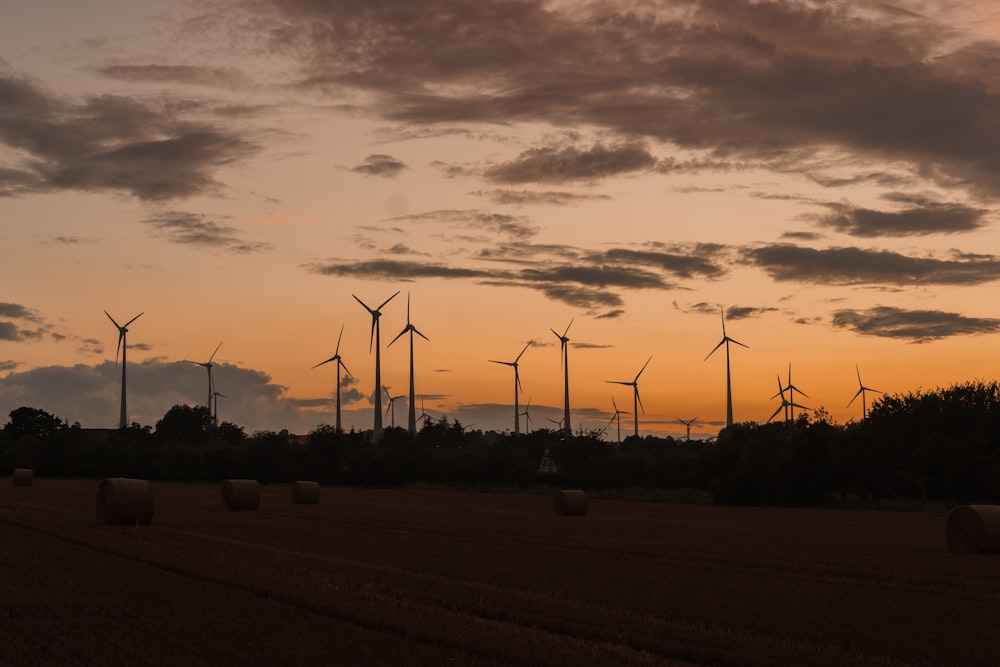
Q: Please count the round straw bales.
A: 6